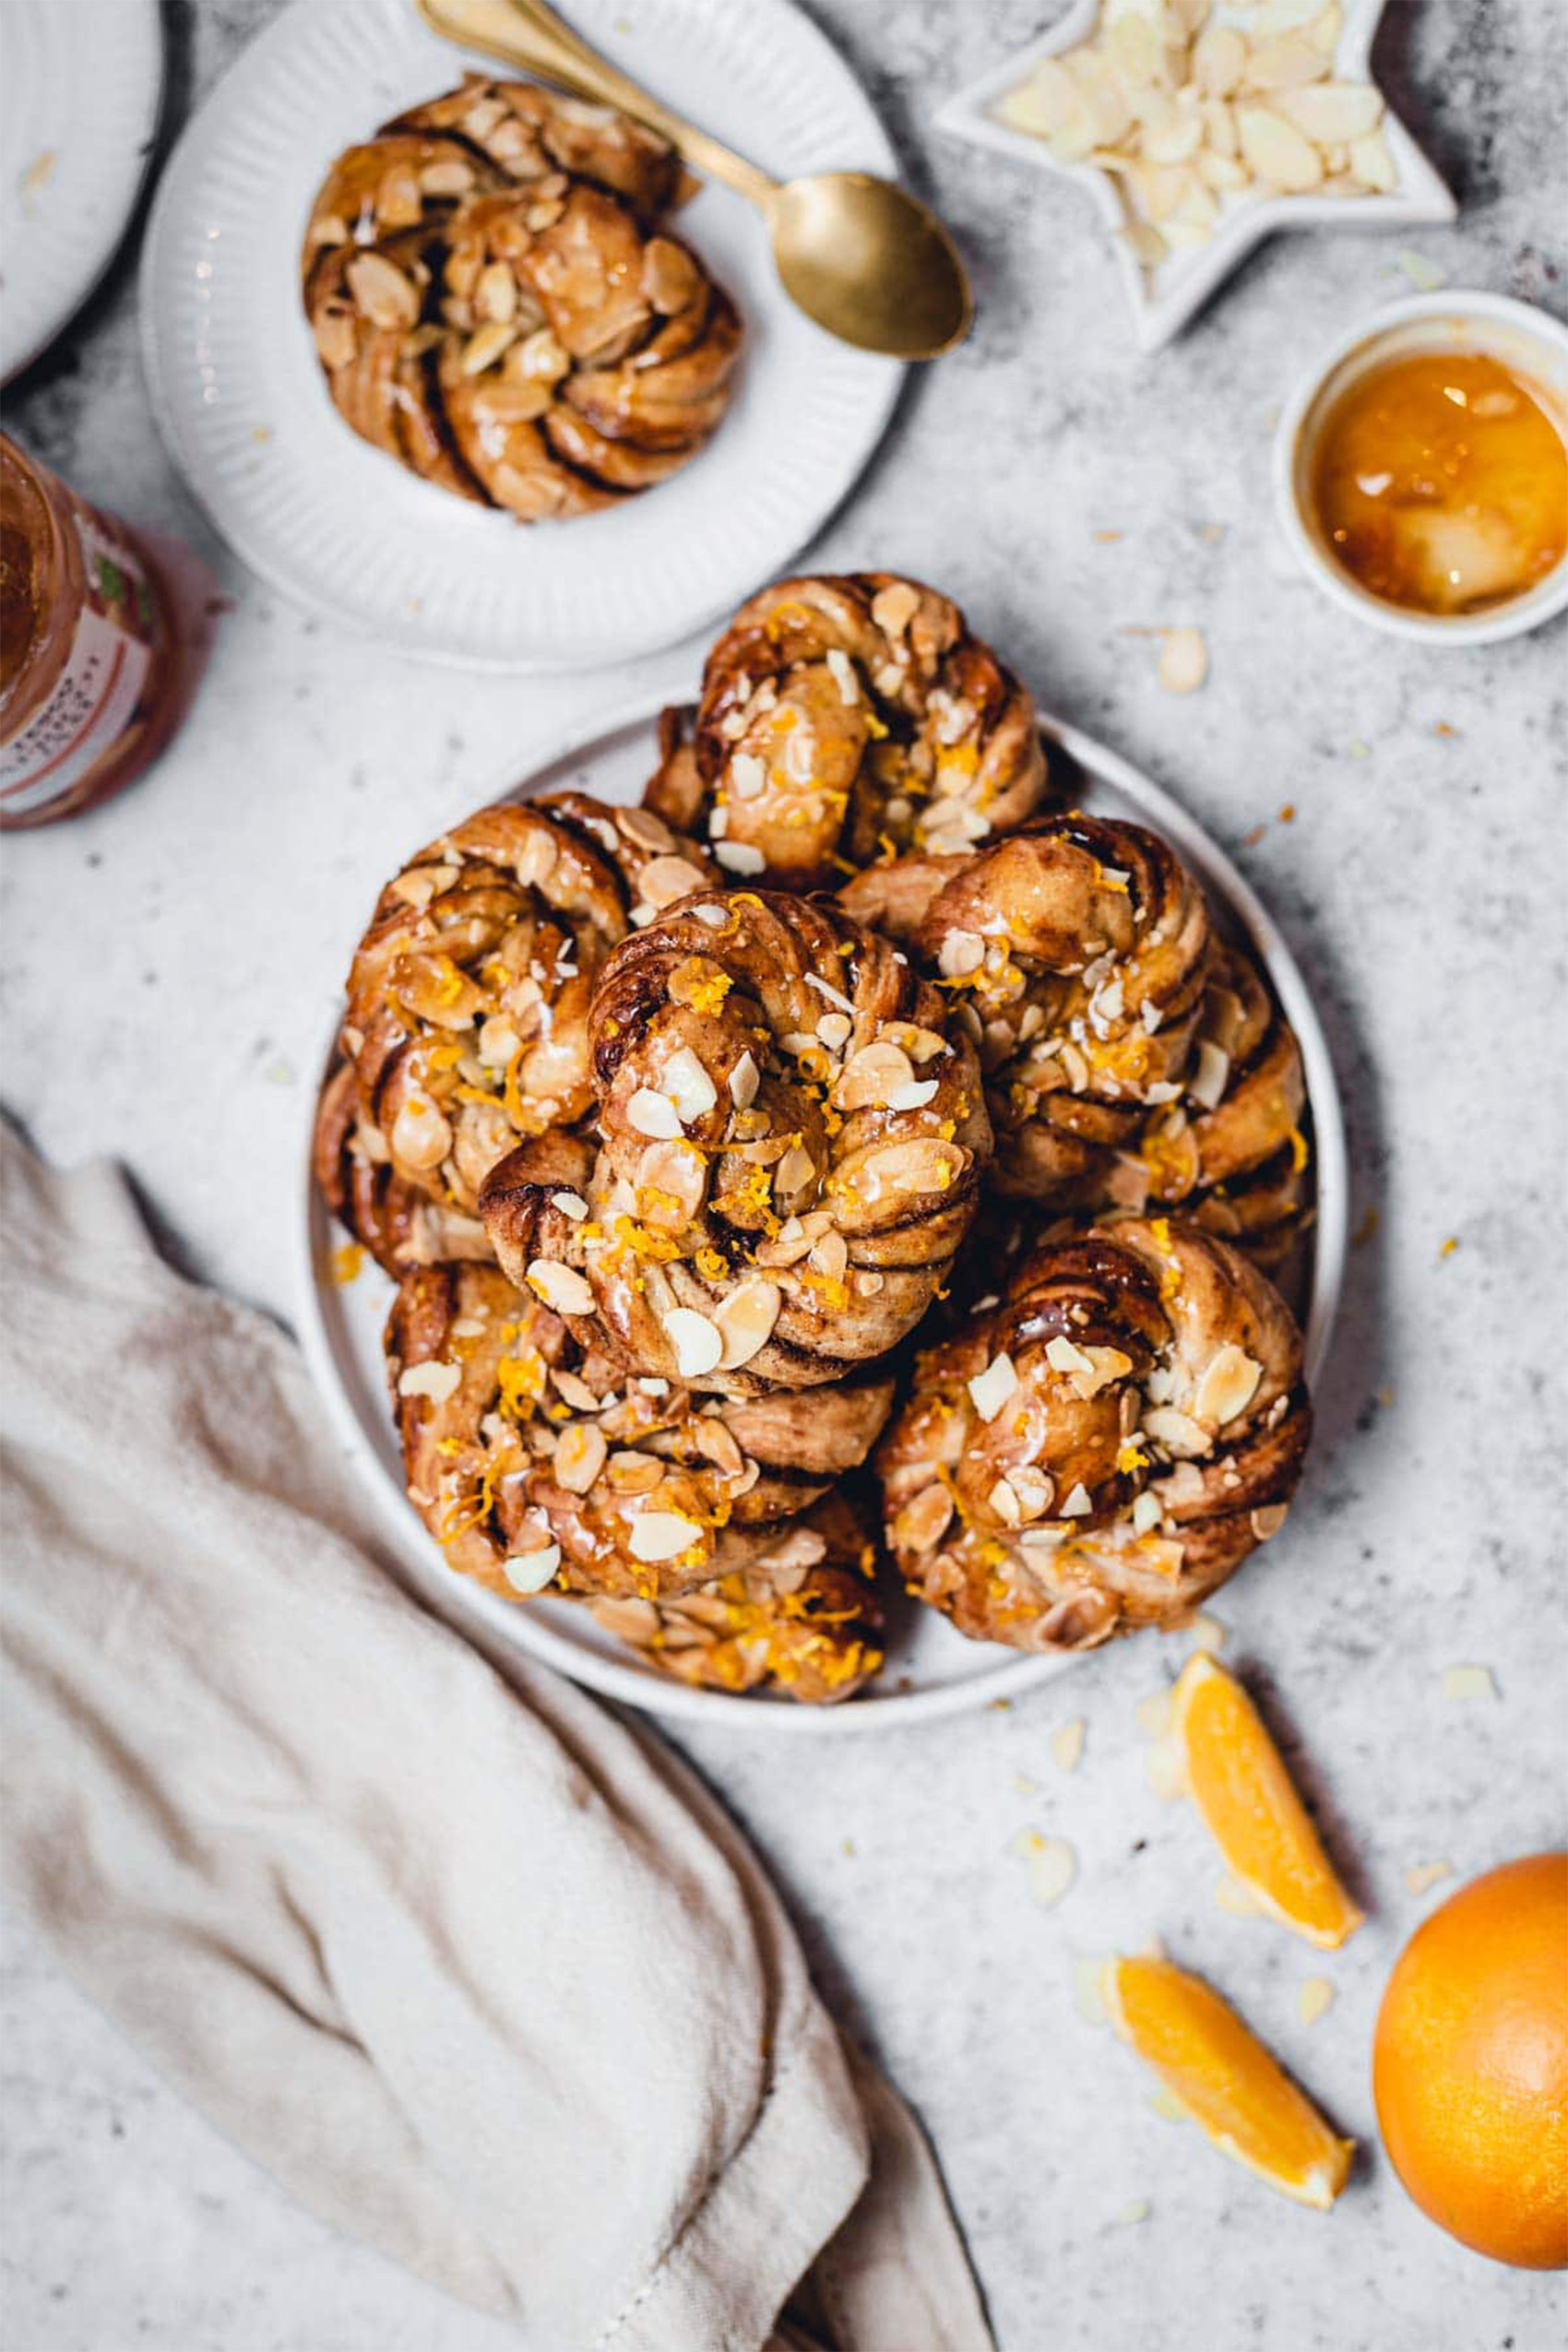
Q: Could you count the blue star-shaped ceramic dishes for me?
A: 0